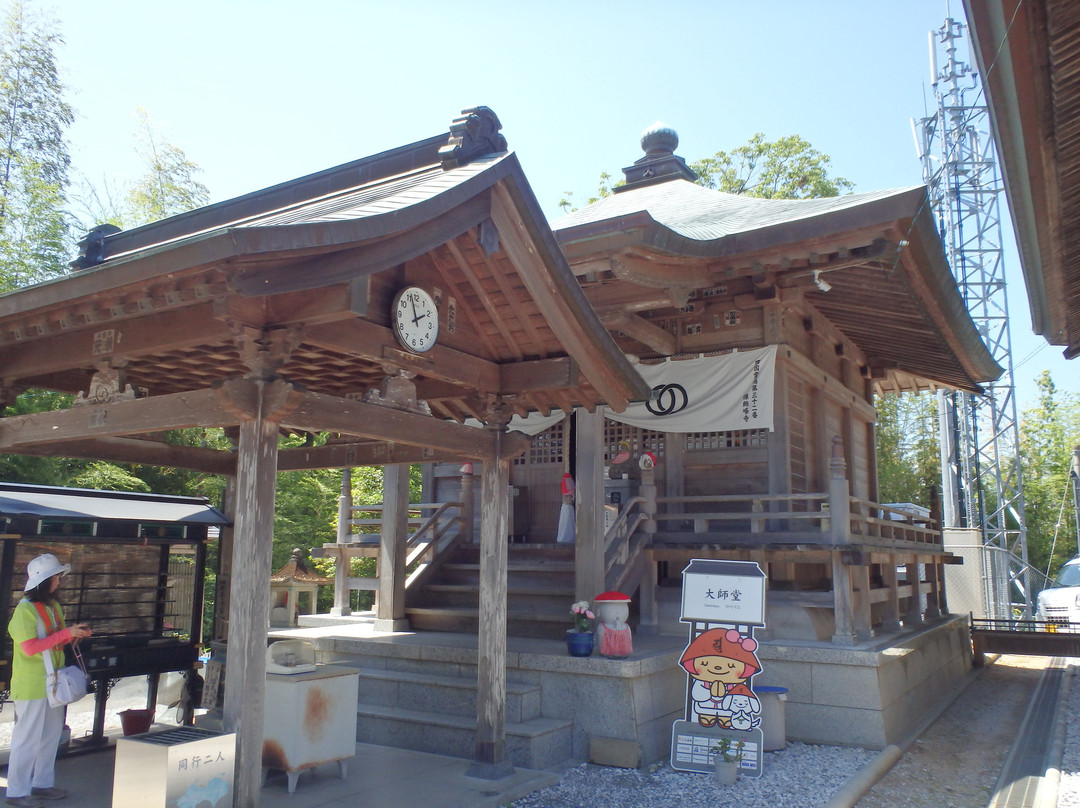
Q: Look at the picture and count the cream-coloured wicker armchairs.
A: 0